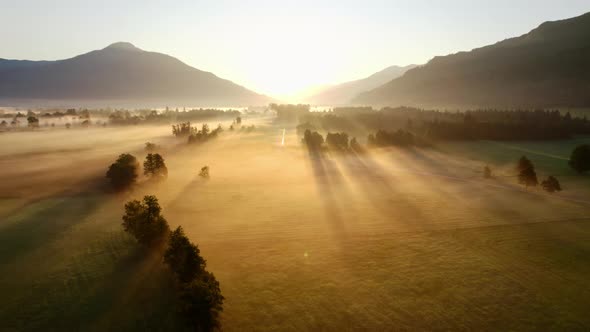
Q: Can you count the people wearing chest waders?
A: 0